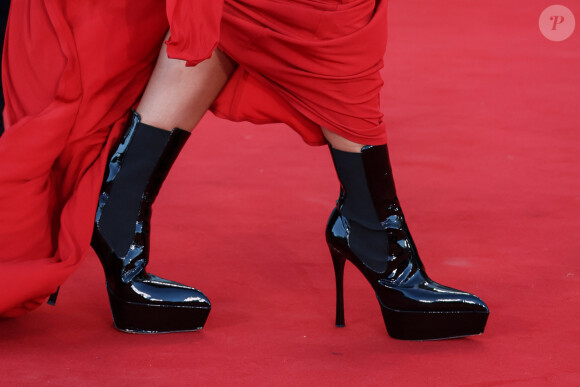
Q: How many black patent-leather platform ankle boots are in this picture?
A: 2